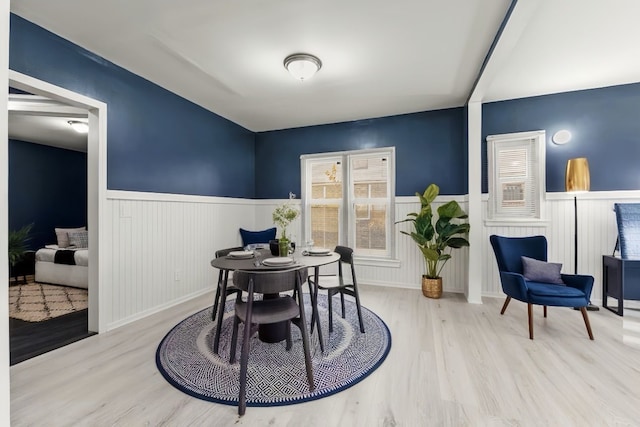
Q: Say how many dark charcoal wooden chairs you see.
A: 3